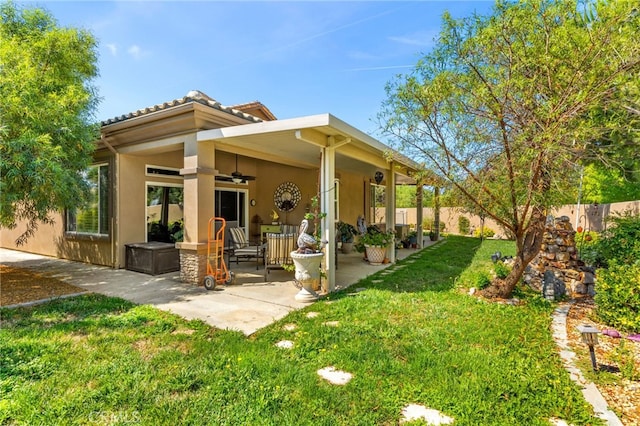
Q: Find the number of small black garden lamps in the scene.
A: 1